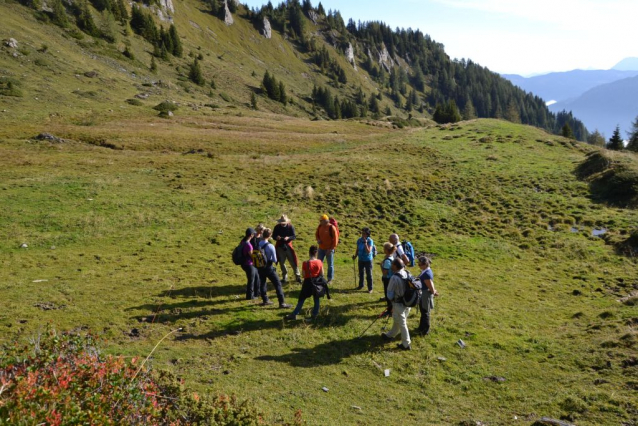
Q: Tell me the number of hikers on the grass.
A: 11